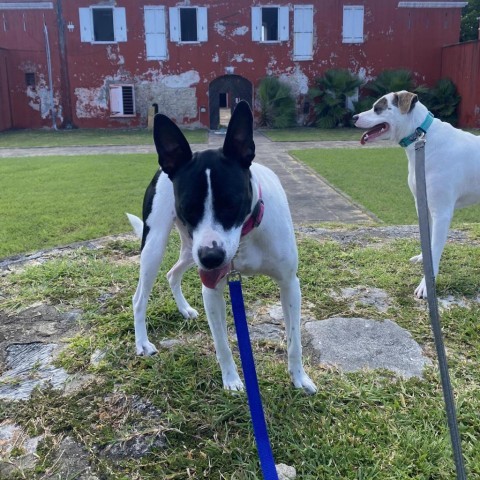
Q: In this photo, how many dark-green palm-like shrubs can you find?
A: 4